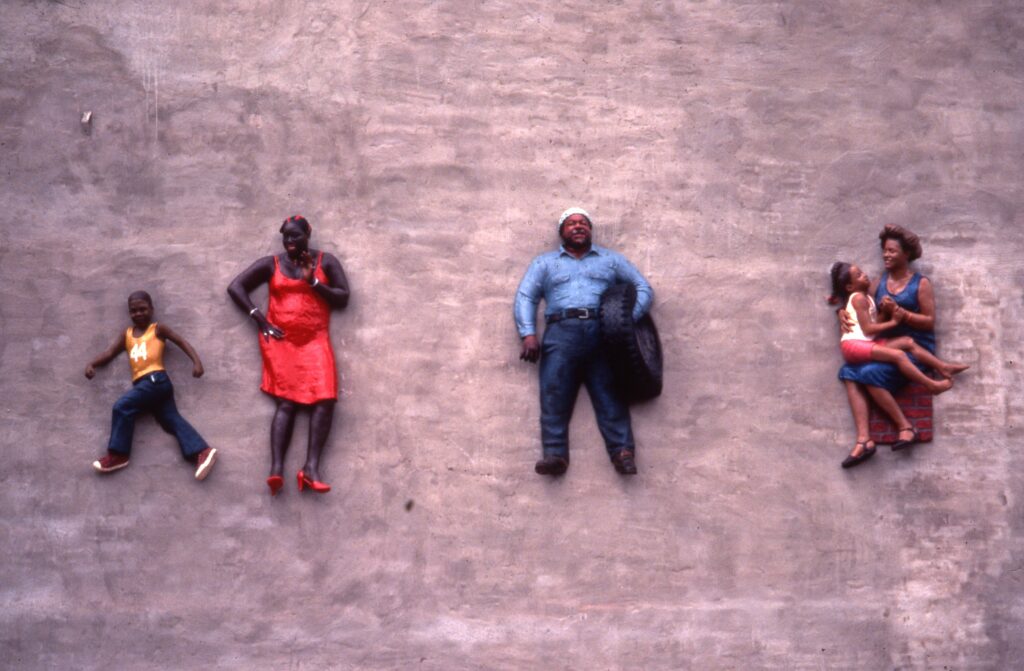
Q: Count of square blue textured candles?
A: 0